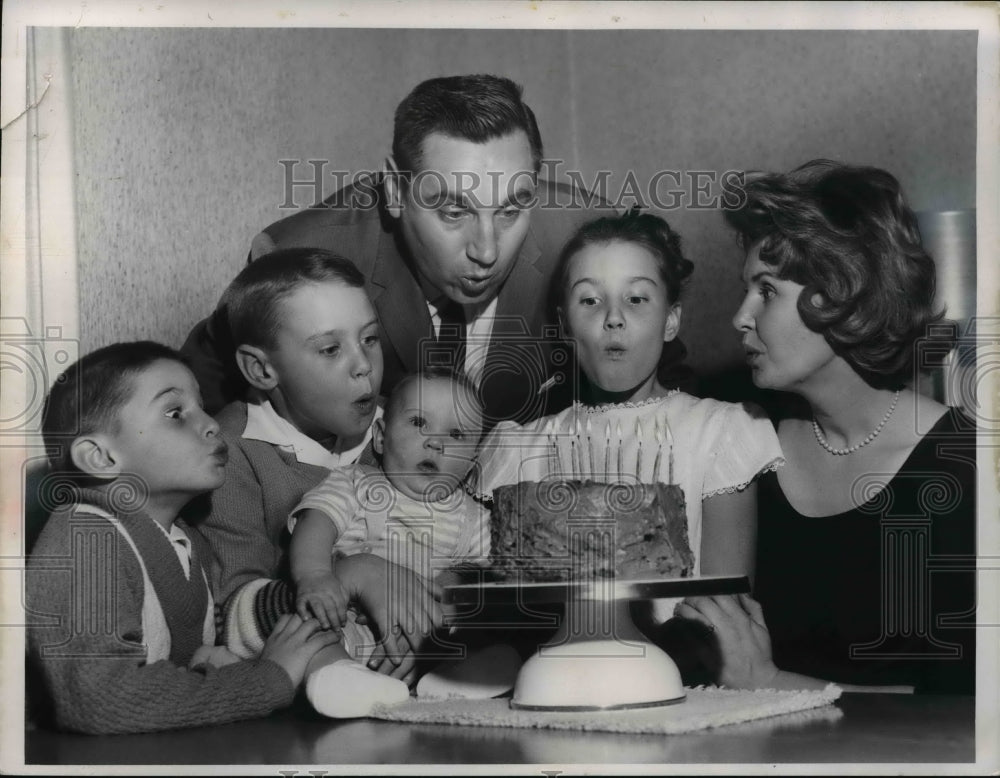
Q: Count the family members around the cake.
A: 6